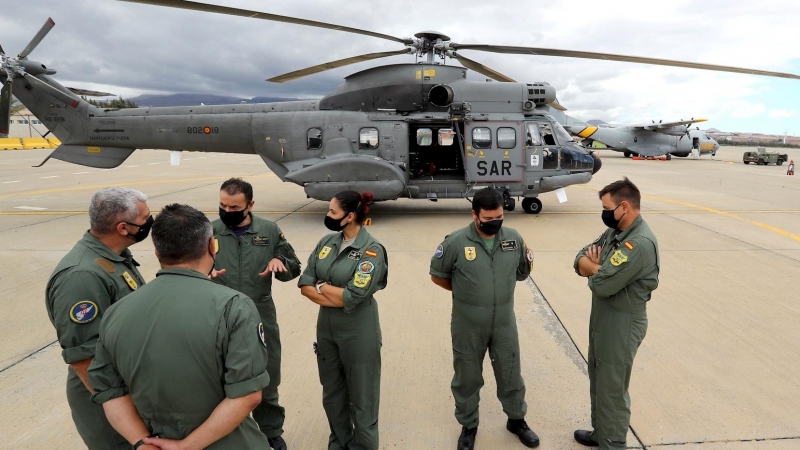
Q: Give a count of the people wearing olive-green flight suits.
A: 6